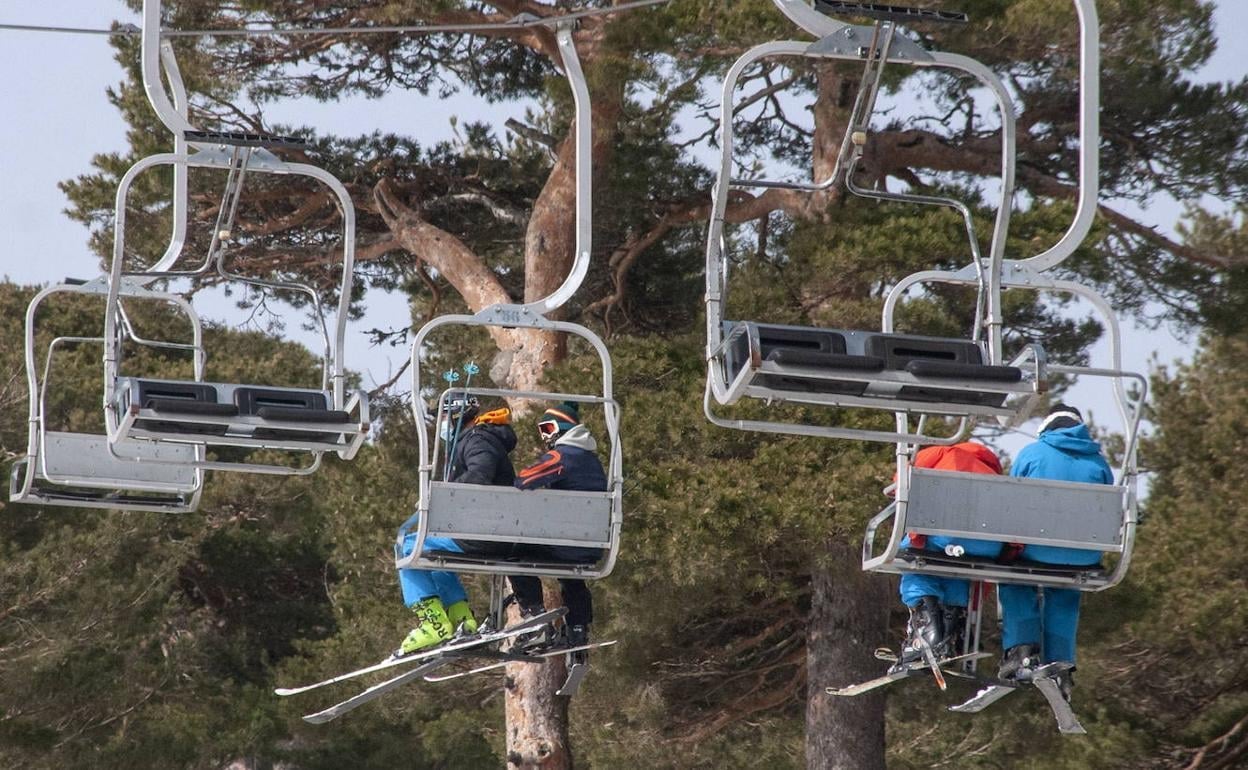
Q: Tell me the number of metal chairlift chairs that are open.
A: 3